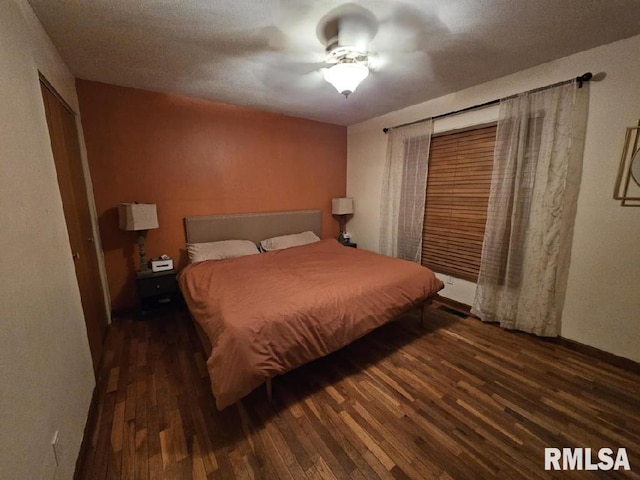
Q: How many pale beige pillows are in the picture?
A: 2